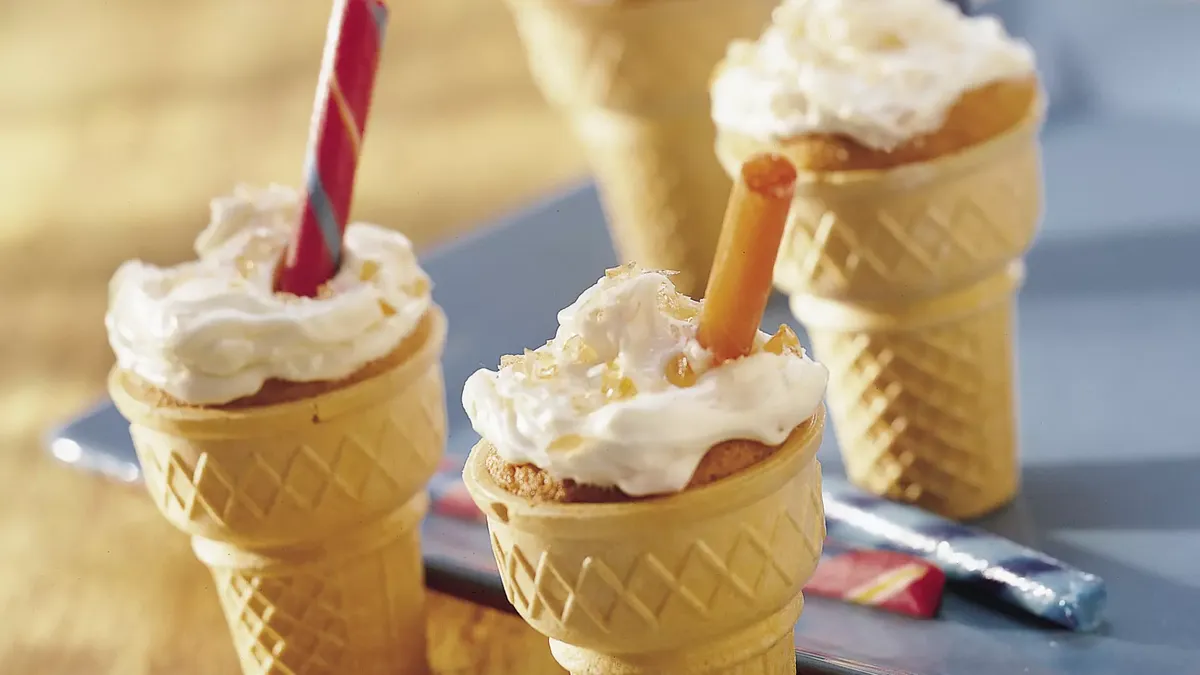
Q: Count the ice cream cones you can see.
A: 4